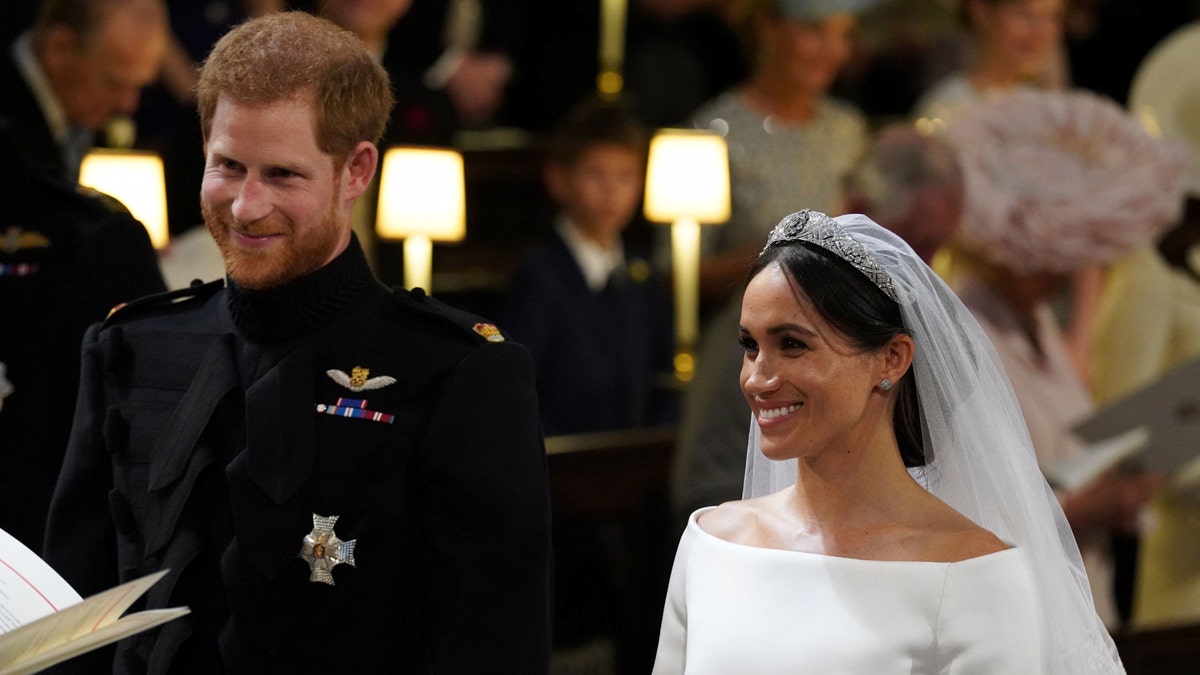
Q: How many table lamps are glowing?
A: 3